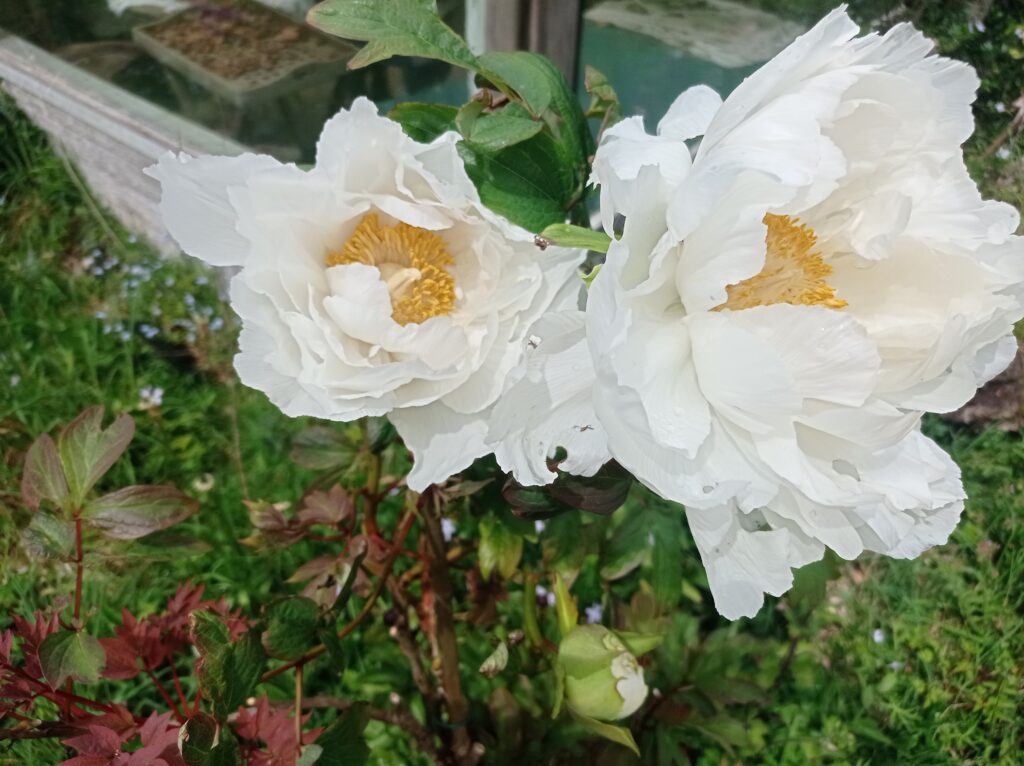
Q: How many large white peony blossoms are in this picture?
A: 2